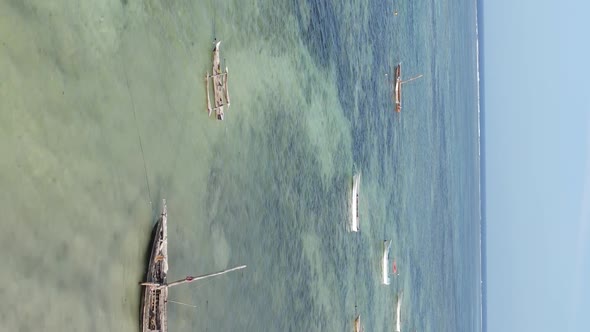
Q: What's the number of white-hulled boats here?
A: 3